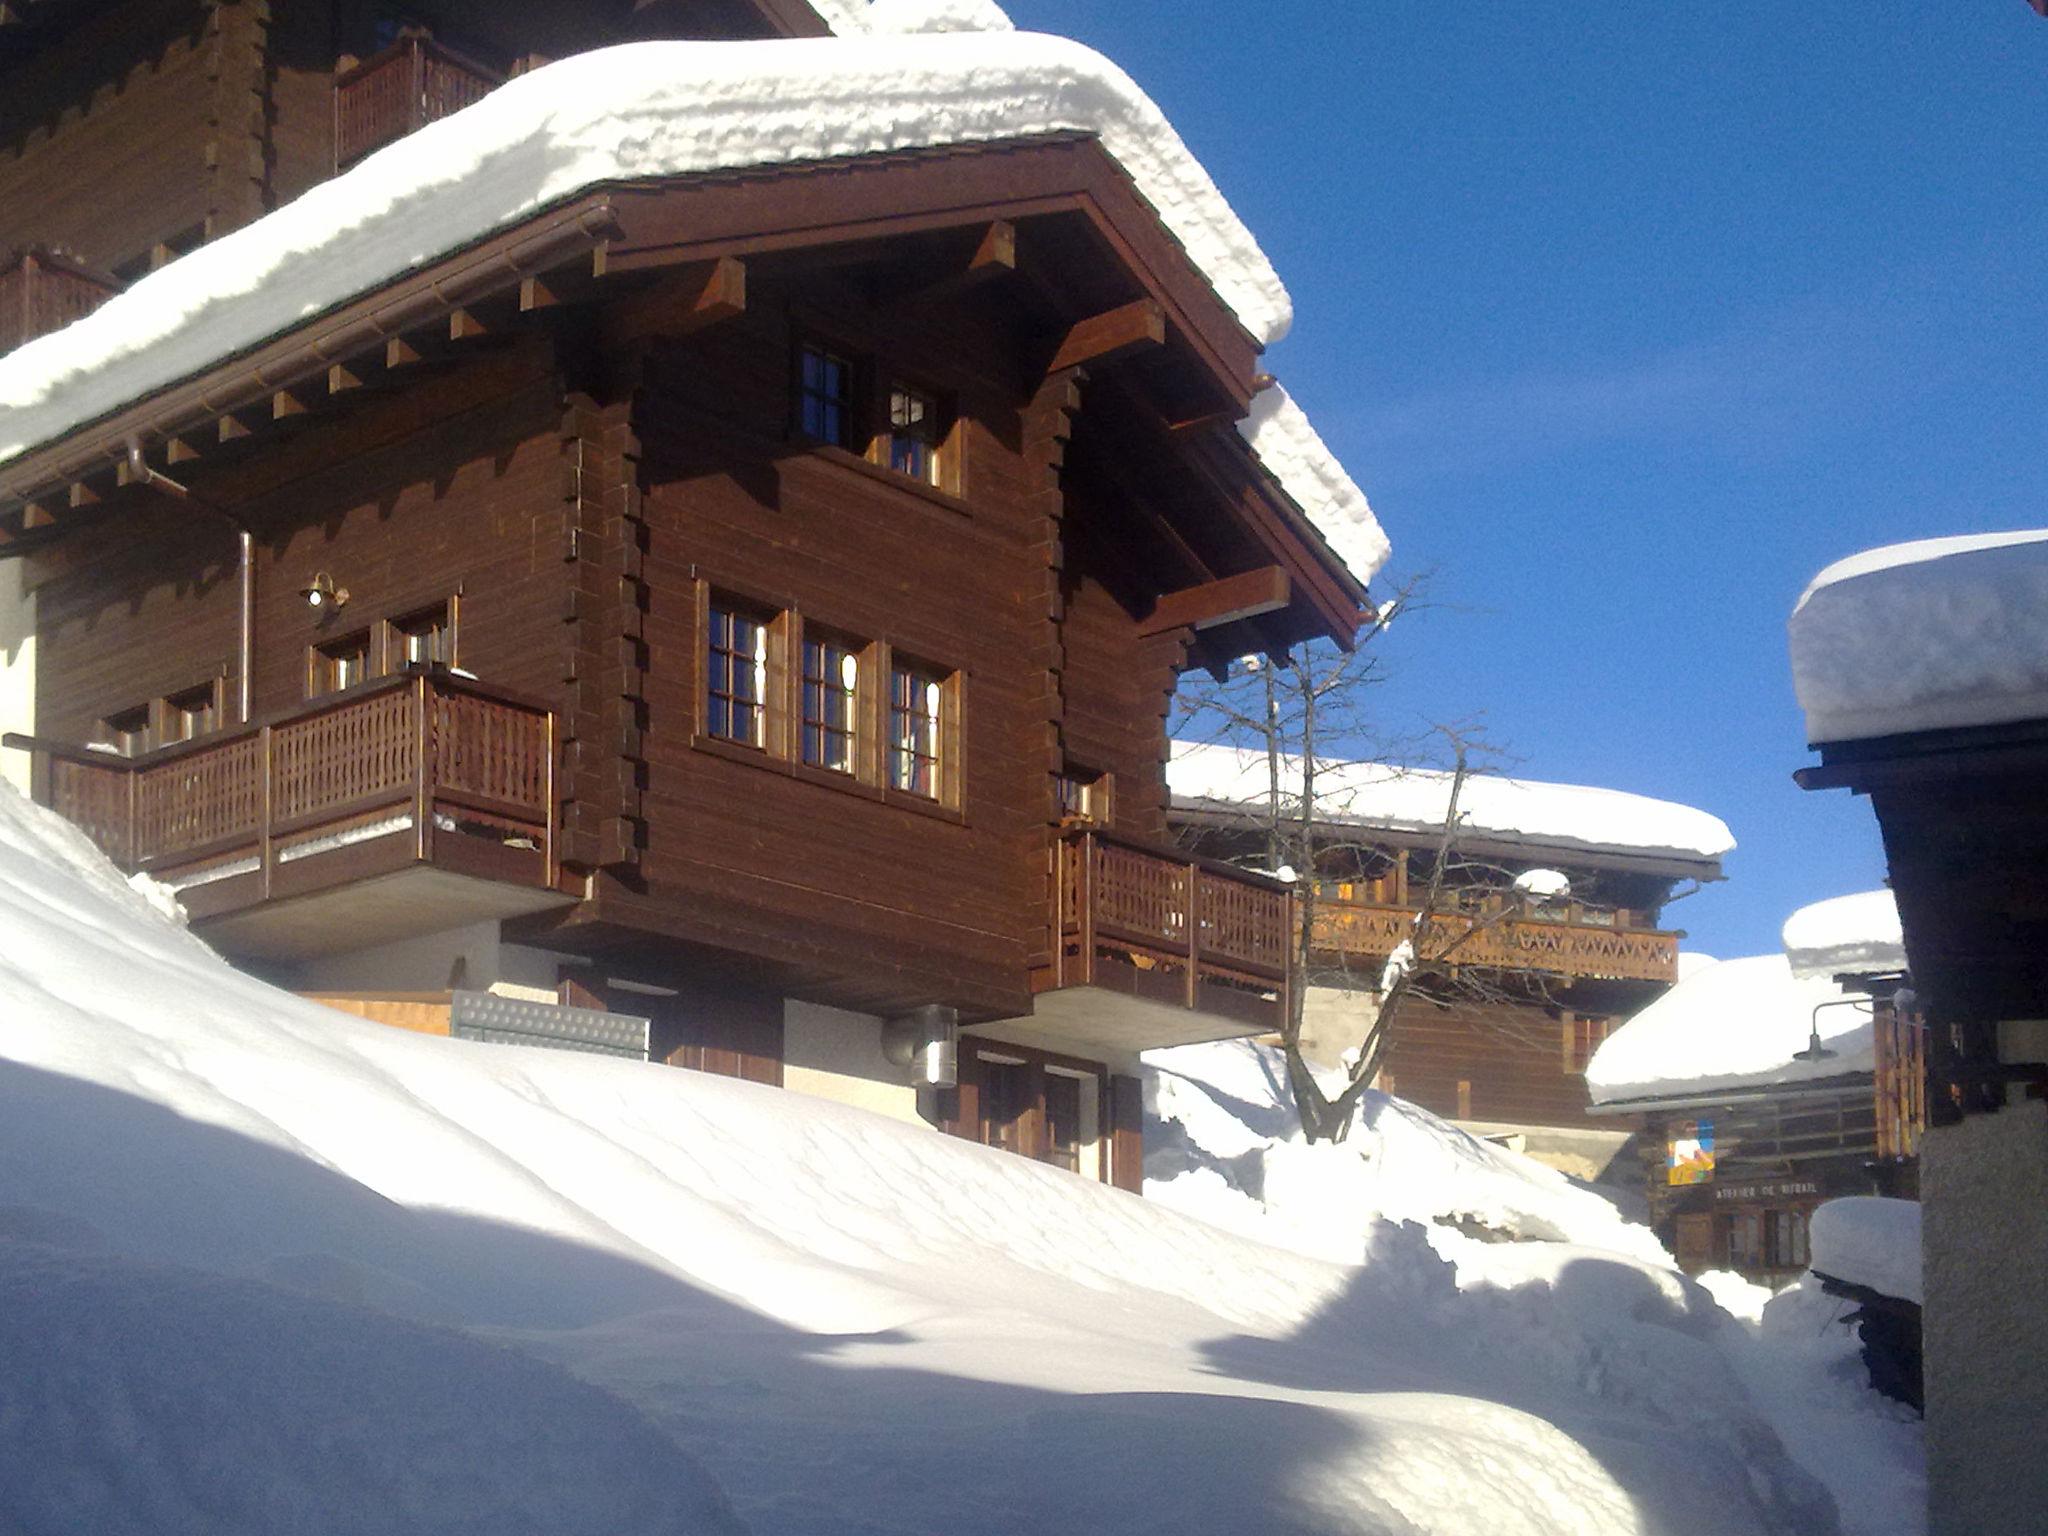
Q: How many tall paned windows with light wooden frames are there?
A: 3